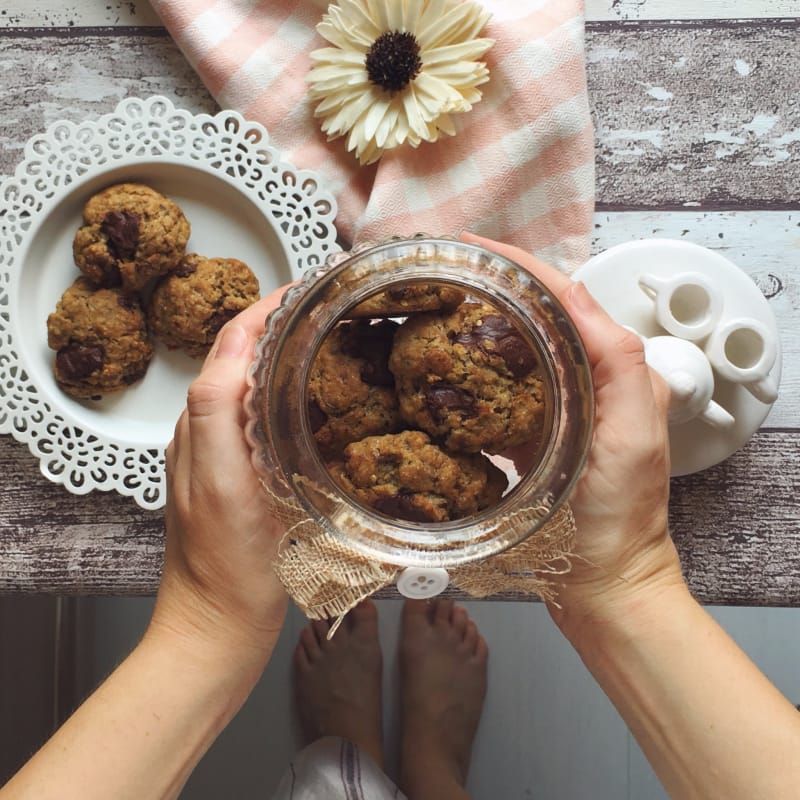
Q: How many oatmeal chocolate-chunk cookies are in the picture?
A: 7